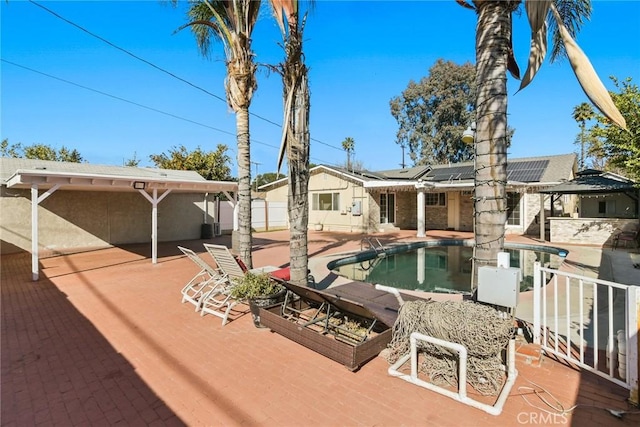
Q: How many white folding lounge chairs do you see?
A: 2